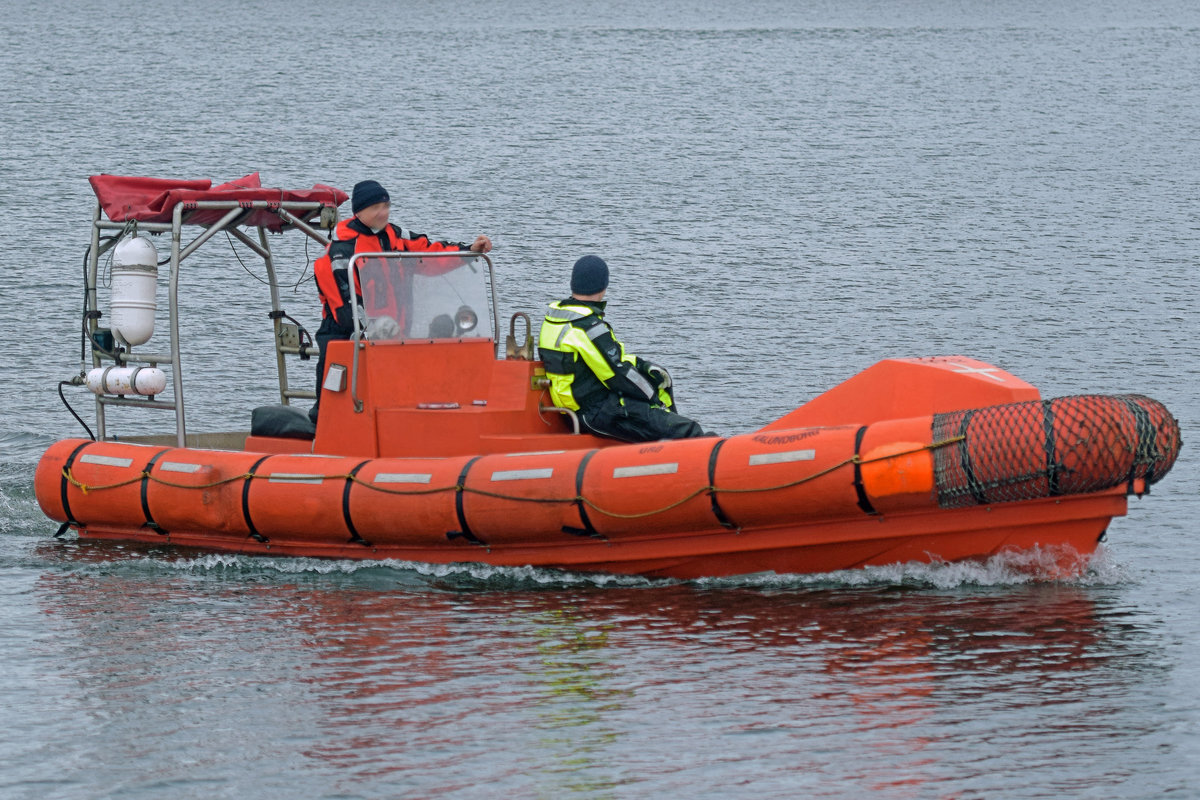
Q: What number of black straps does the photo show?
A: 11